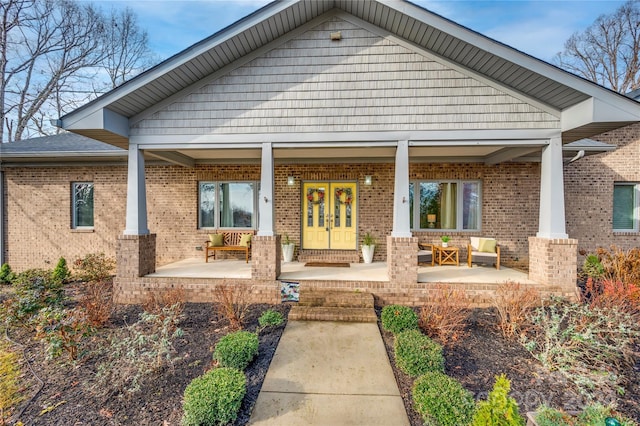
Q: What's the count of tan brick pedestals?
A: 4